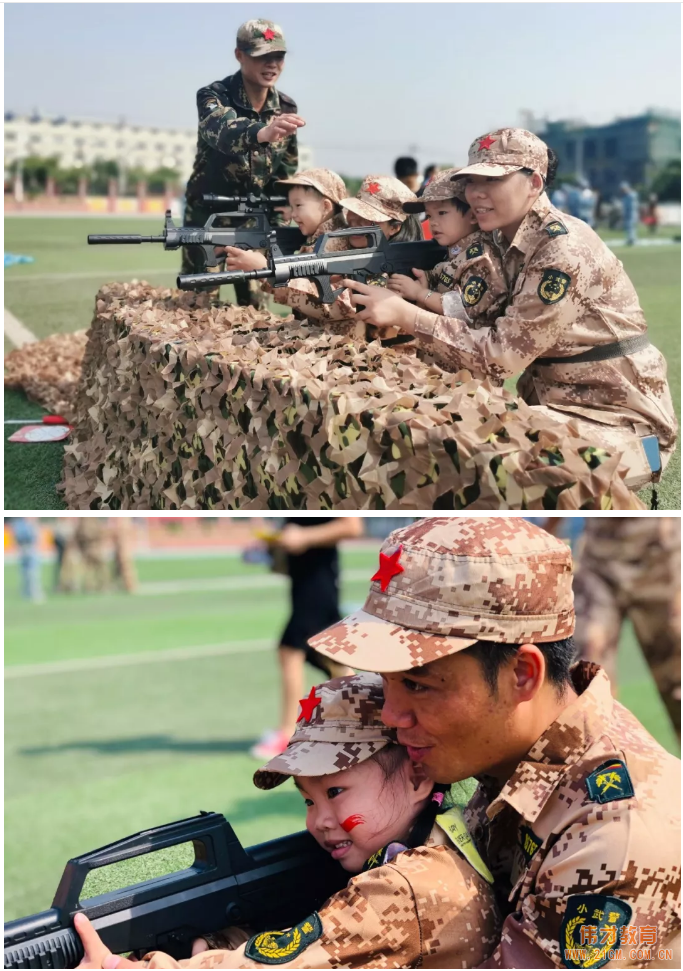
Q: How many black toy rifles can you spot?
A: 3